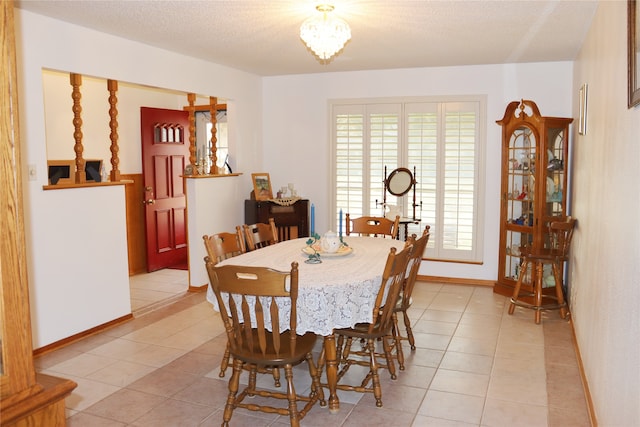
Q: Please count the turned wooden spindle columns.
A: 4